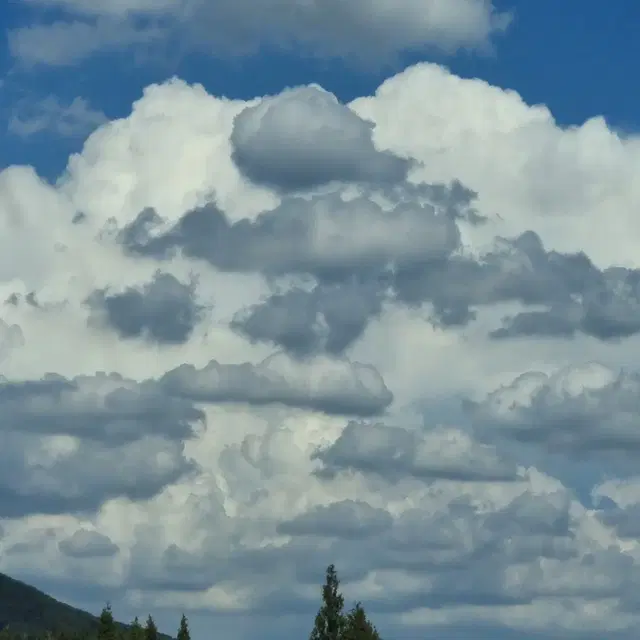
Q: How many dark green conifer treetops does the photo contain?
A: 6